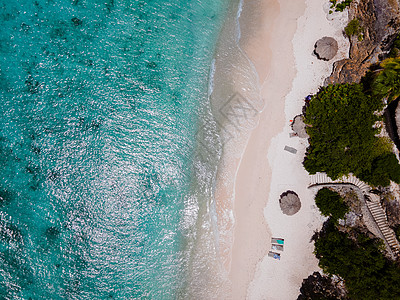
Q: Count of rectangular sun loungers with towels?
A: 3